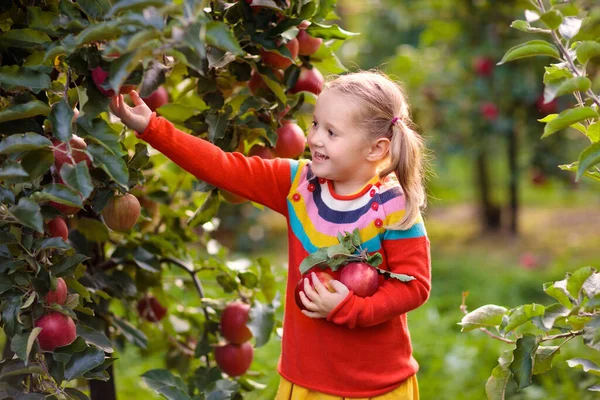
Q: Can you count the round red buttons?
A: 6